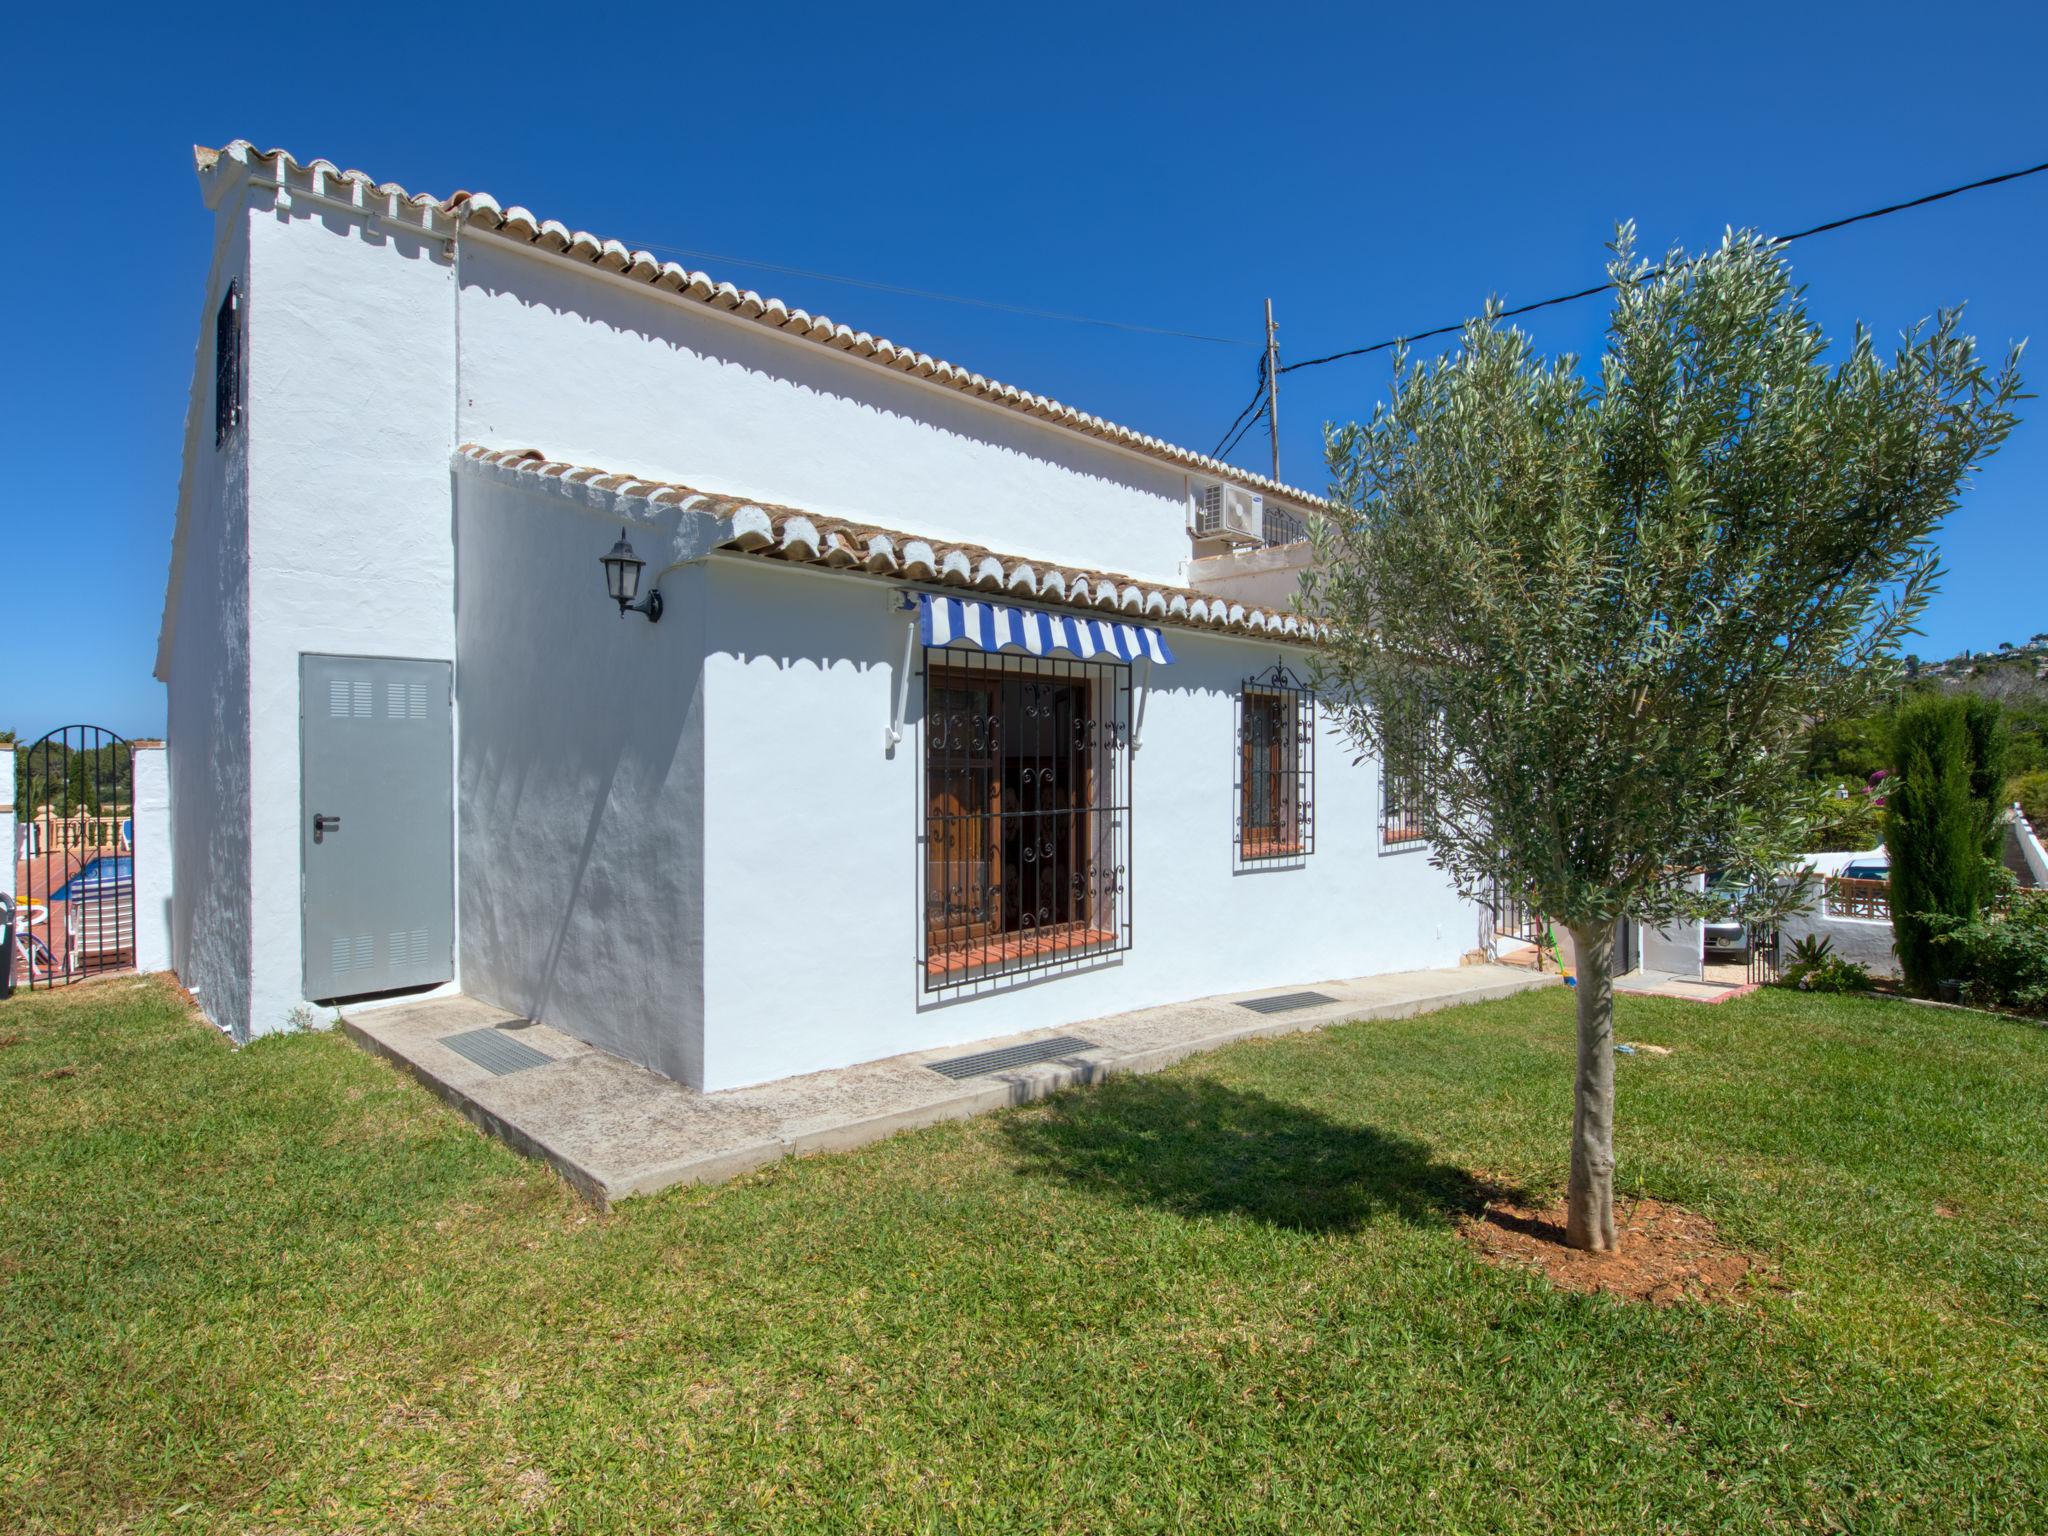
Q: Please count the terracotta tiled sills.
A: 3